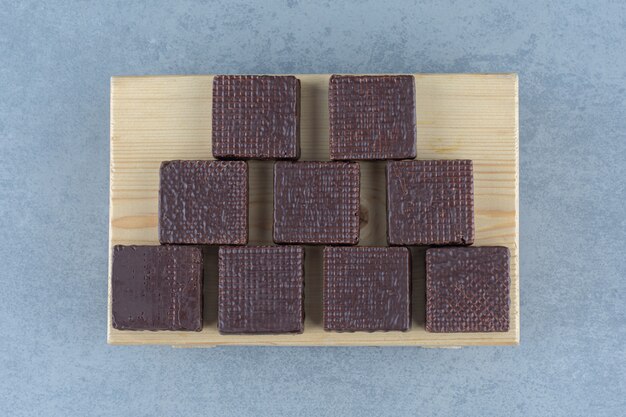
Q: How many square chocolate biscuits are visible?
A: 9